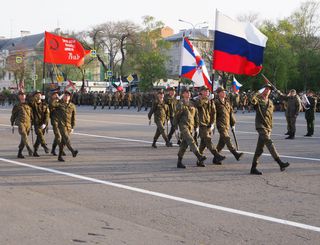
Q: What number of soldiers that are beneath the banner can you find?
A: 4